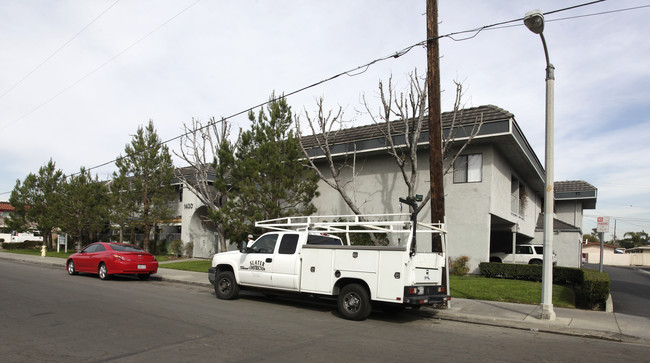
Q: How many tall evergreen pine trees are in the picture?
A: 4